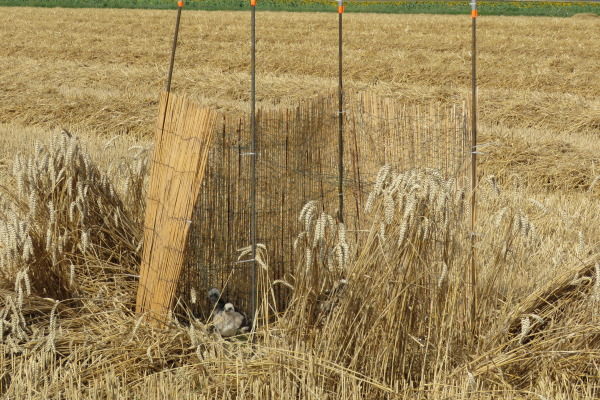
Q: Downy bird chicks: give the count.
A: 2